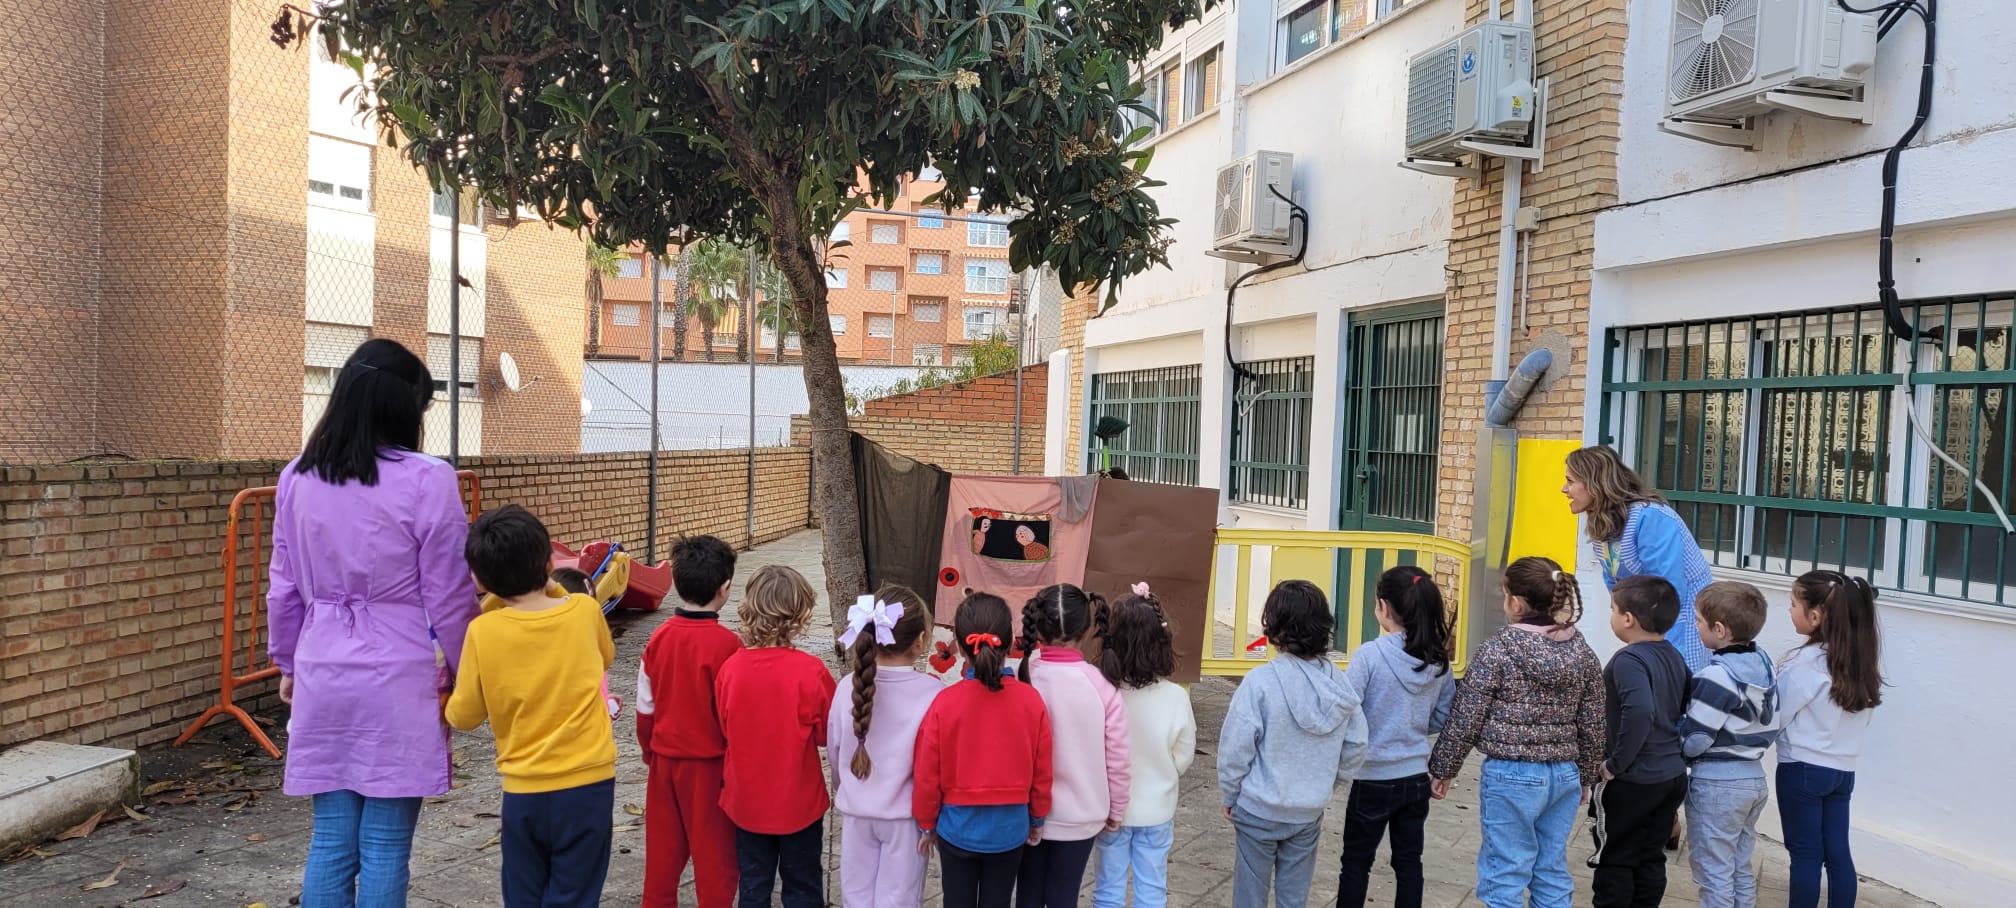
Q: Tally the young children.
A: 14